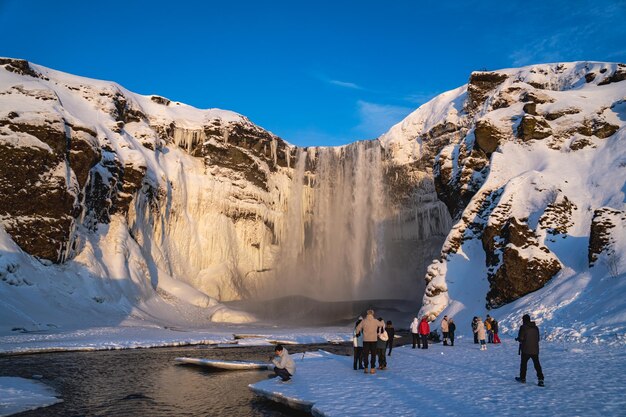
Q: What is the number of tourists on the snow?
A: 14